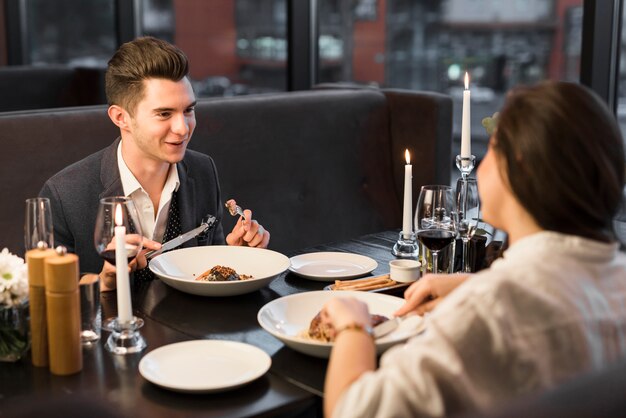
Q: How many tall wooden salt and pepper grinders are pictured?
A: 2